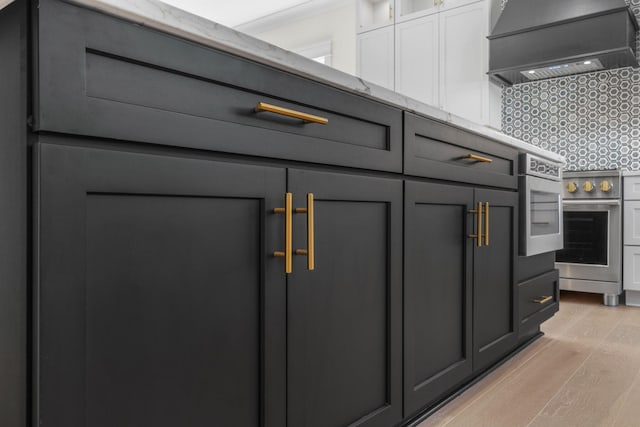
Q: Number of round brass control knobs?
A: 3